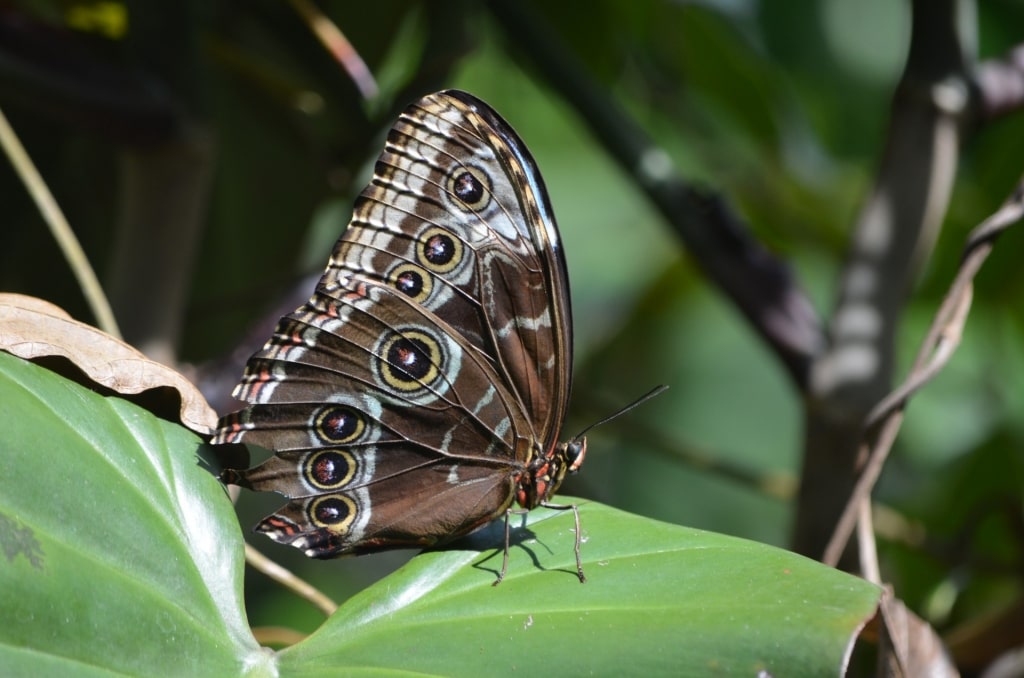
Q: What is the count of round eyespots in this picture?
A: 7